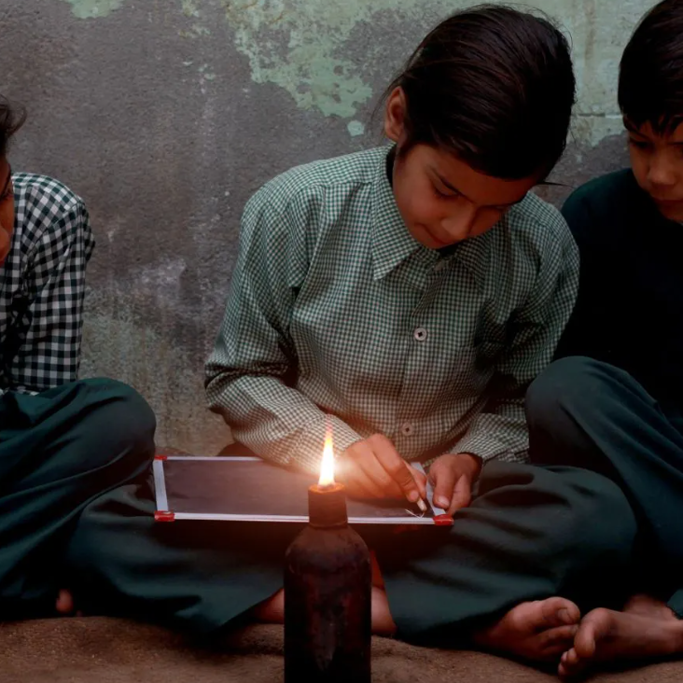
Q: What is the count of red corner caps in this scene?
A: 3